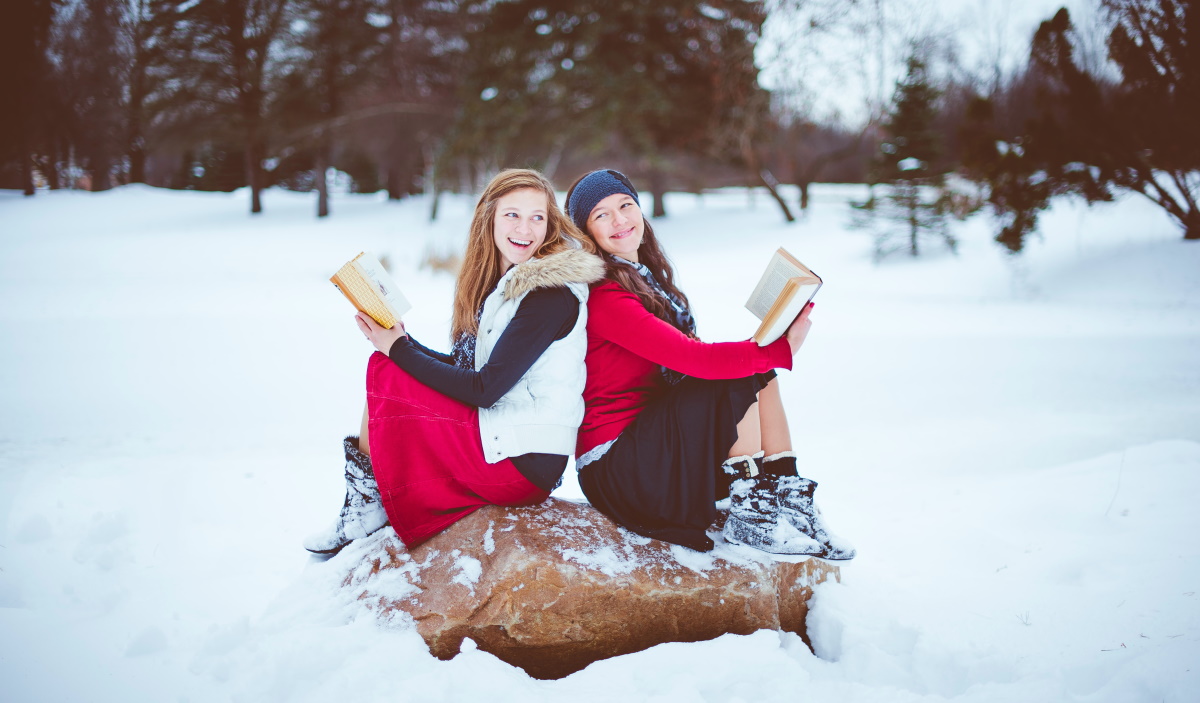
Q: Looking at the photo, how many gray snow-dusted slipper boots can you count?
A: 3